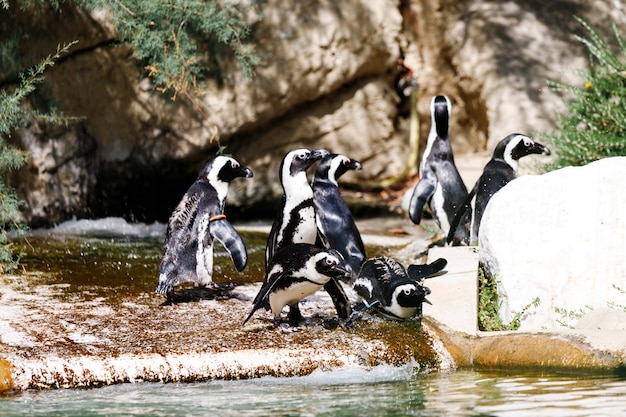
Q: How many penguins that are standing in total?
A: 6